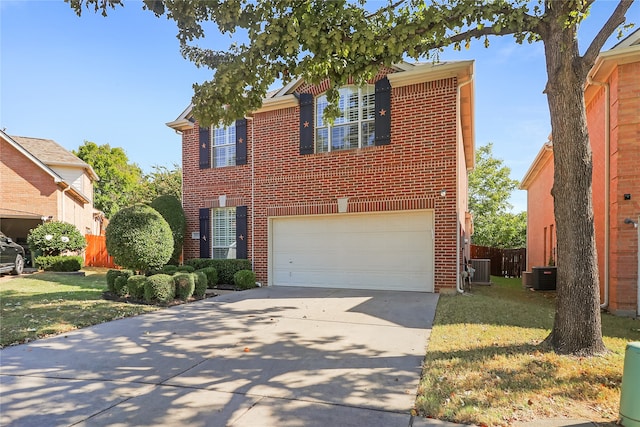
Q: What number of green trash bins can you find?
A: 1